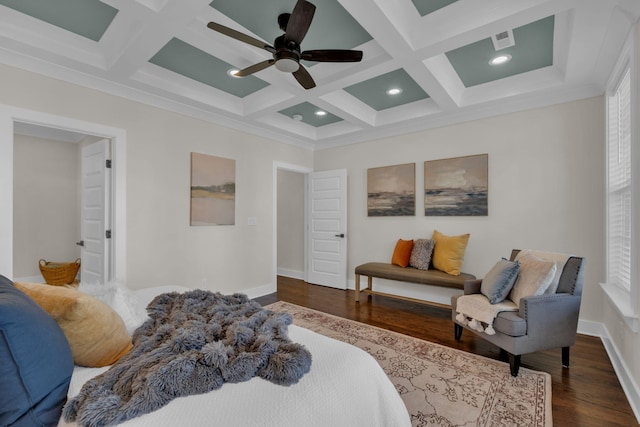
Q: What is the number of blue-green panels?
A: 7